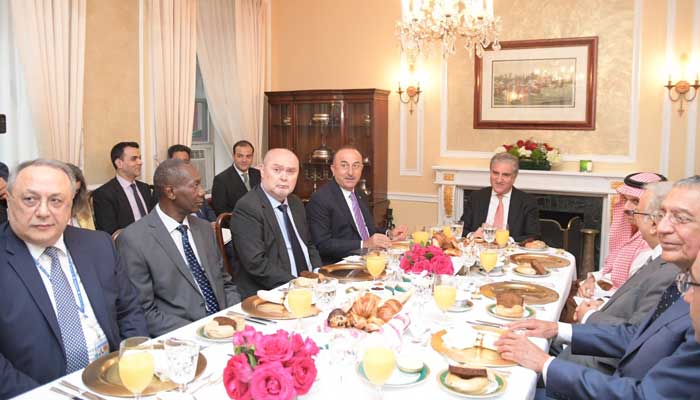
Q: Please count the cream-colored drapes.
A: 3